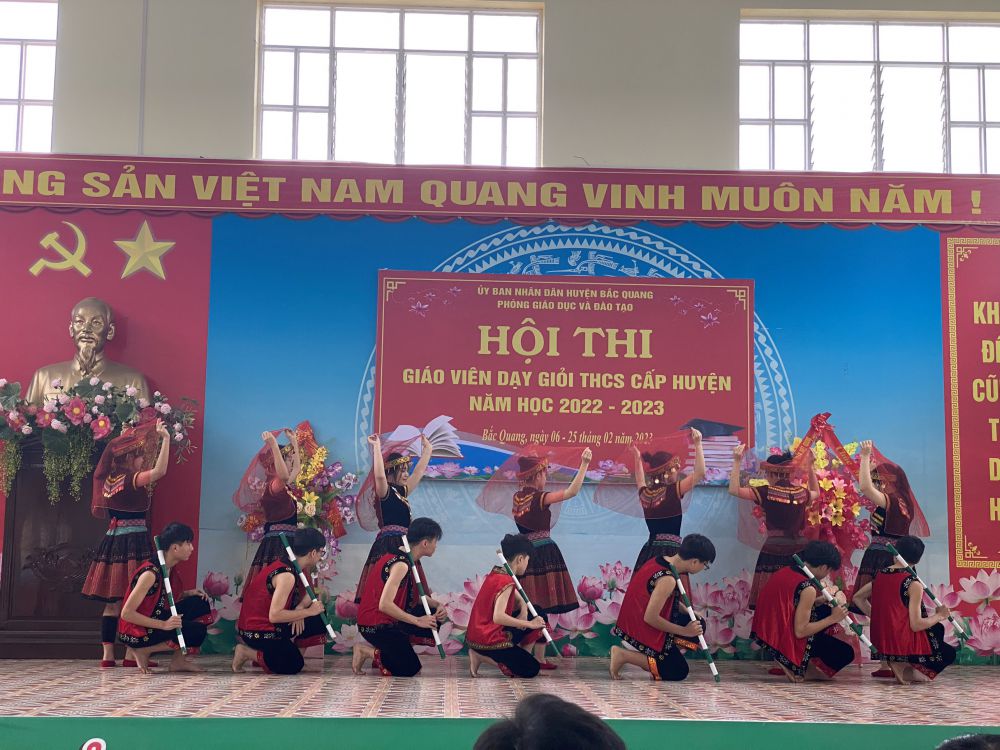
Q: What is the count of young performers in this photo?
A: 14